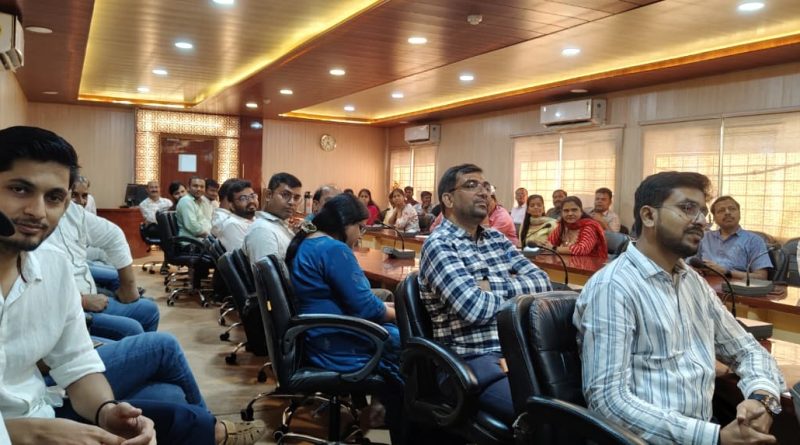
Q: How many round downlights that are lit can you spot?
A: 13